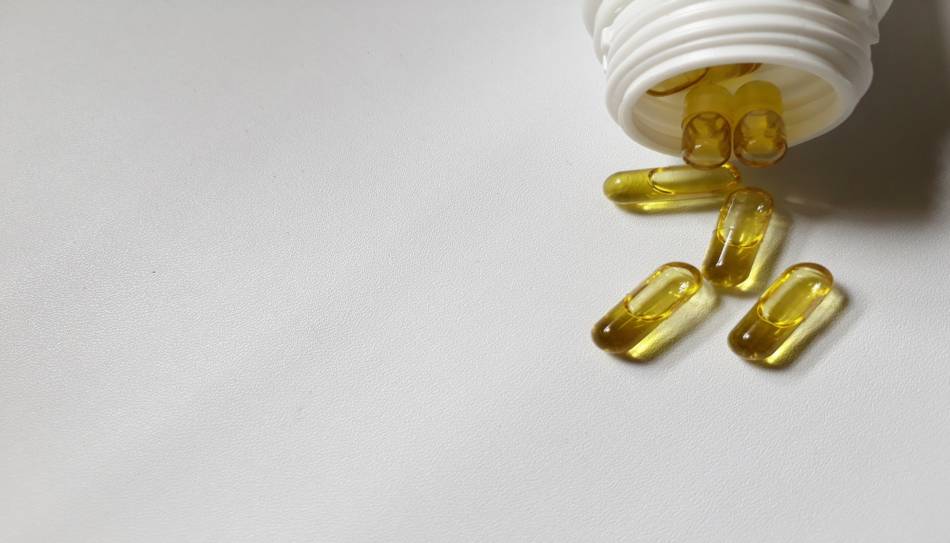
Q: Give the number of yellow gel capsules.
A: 8